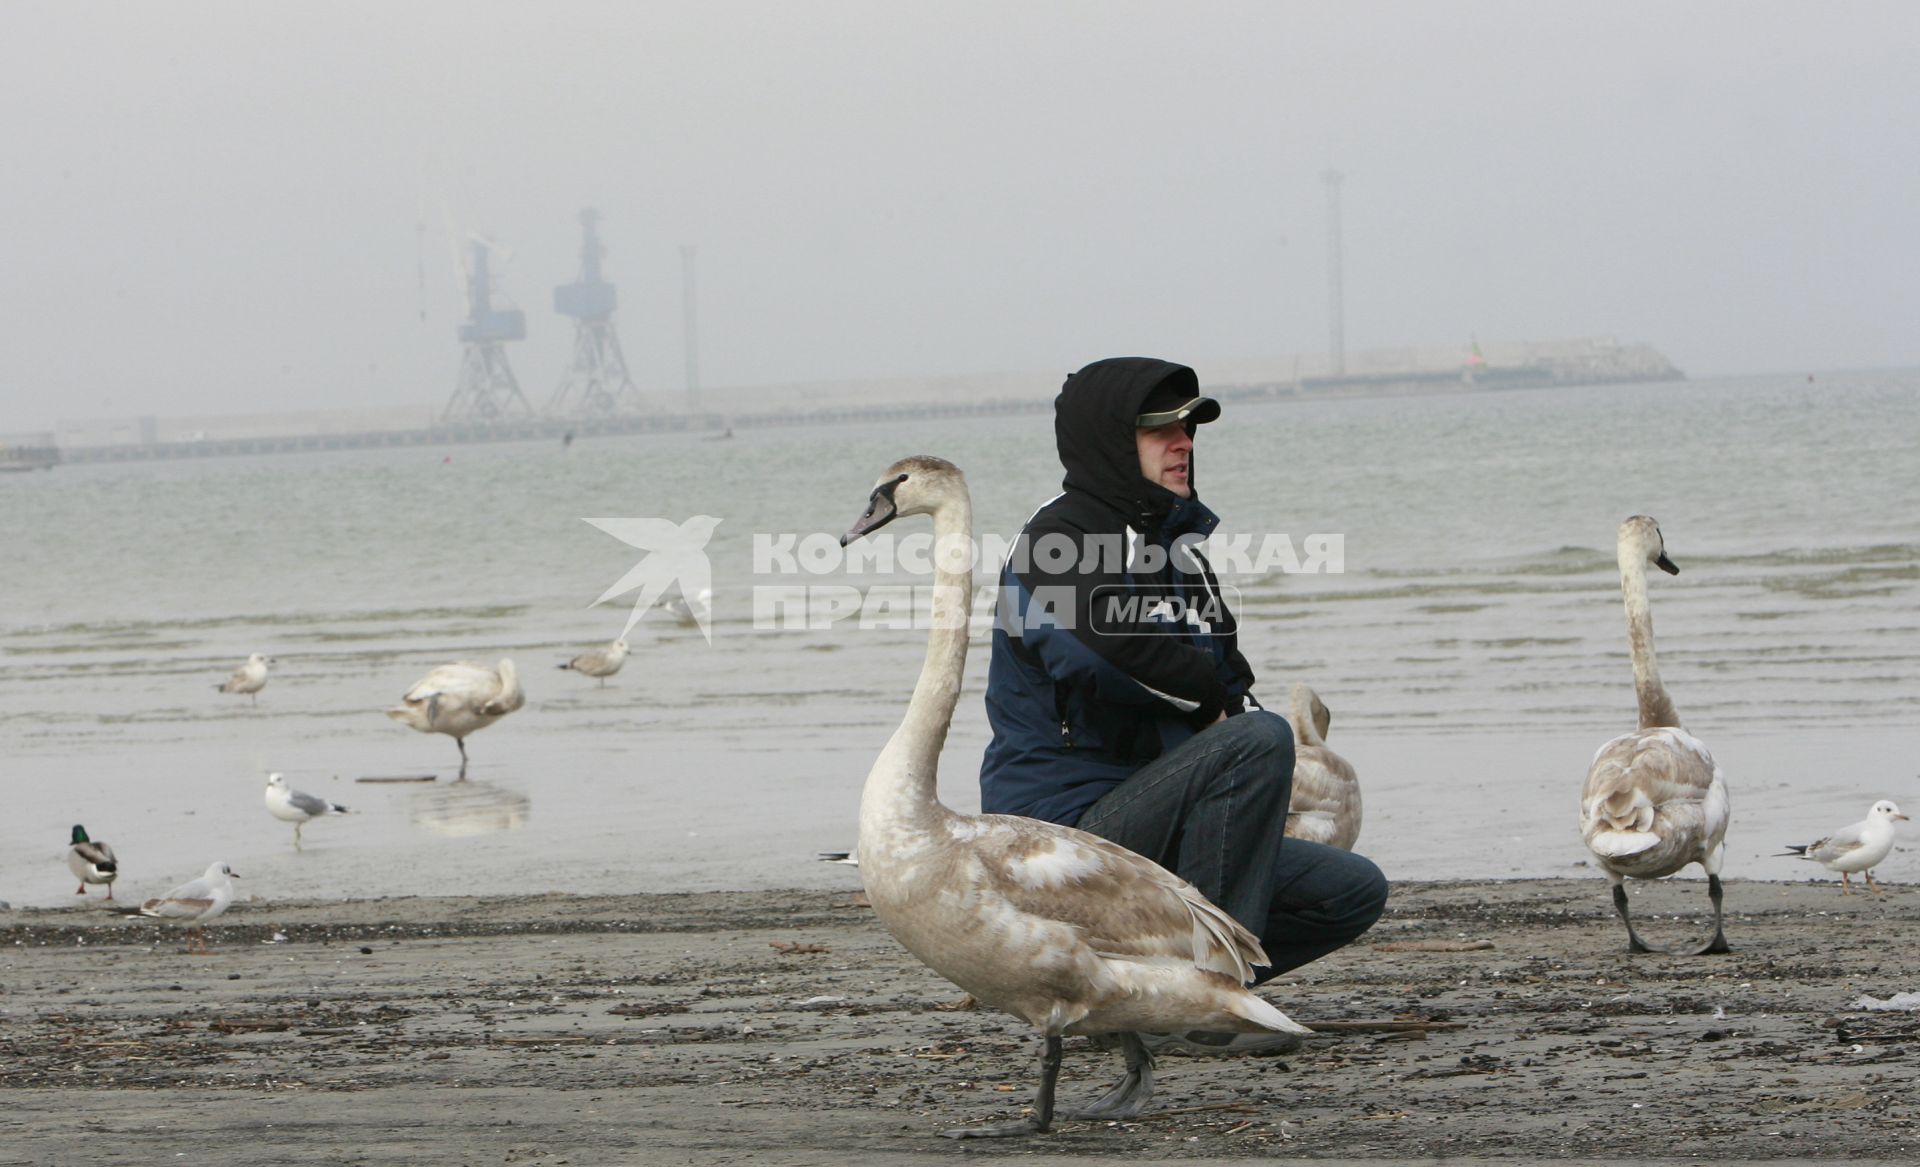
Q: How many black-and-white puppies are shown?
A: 0